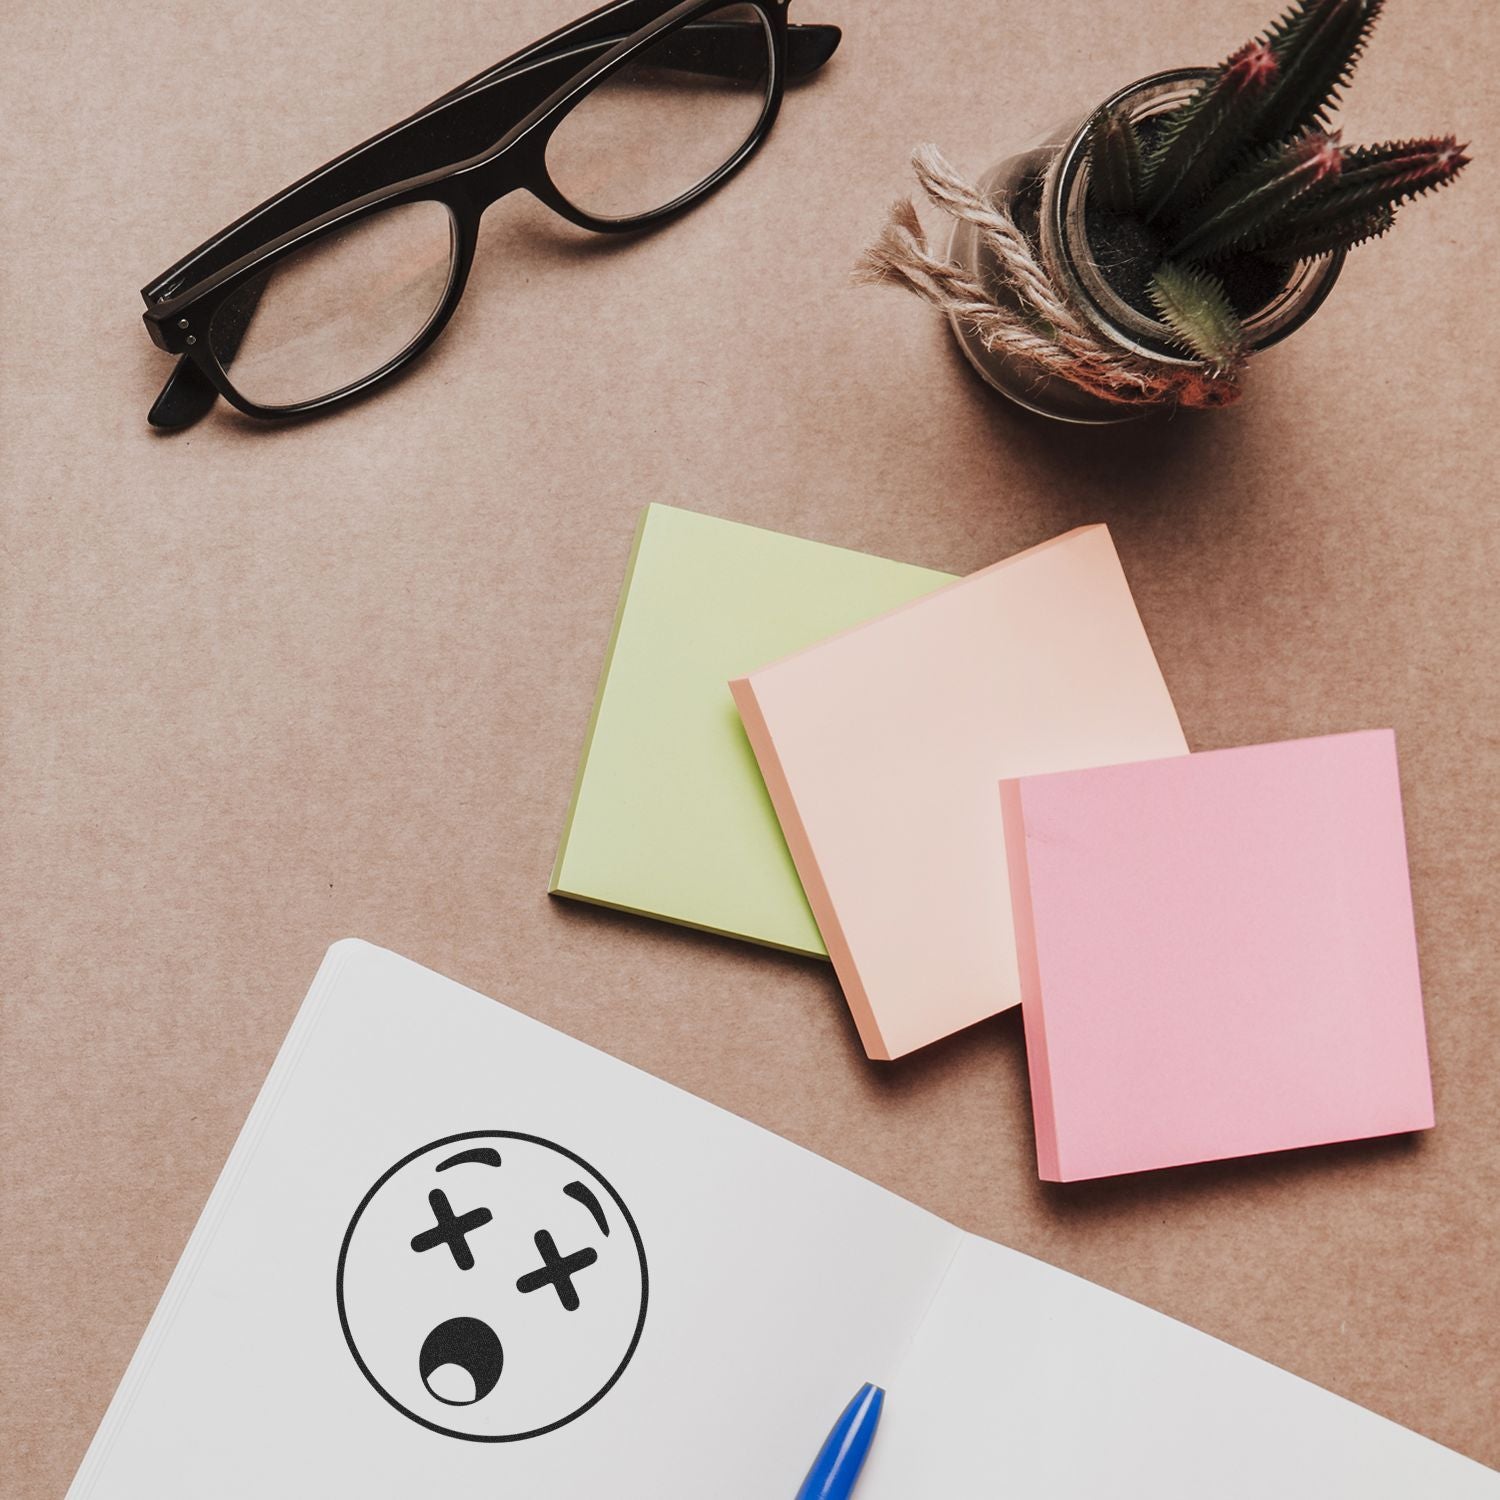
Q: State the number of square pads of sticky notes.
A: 3